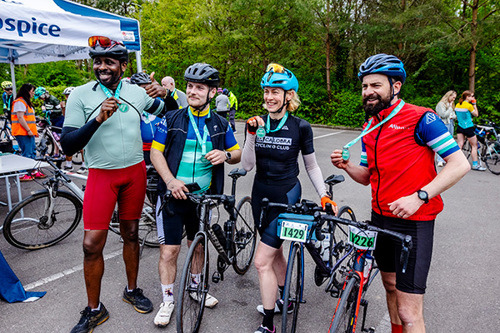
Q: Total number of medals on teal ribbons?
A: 4